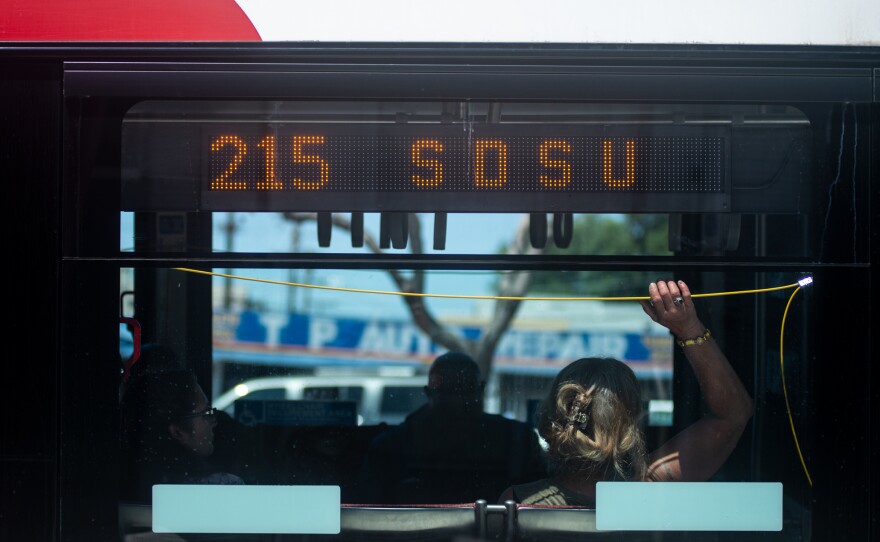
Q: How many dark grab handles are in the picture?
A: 7